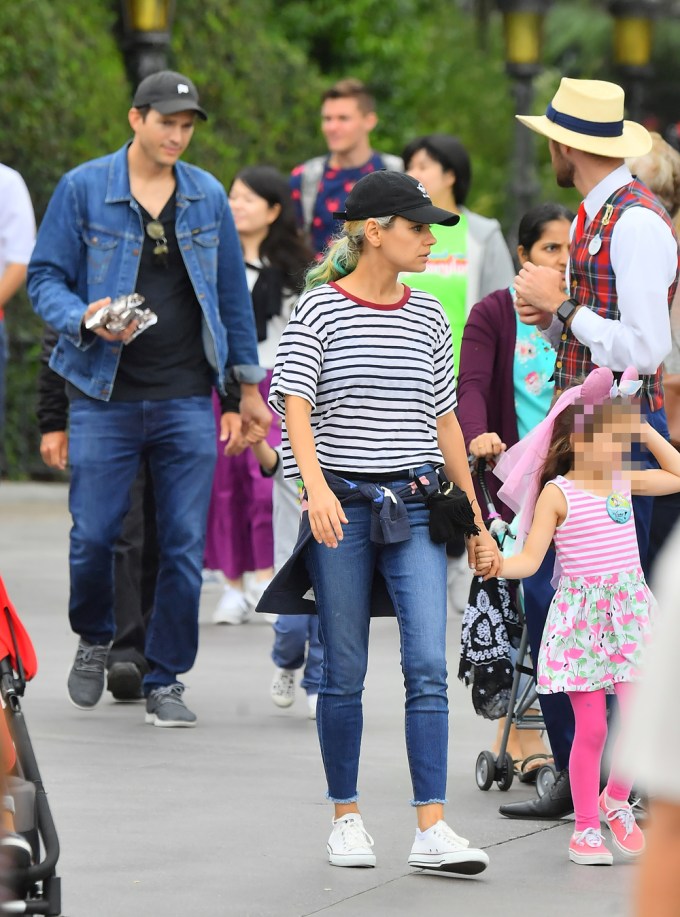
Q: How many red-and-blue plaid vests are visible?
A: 1